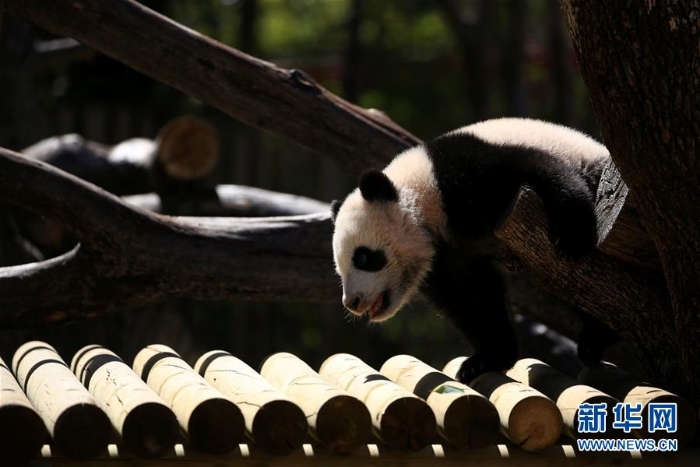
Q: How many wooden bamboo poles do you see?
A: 11